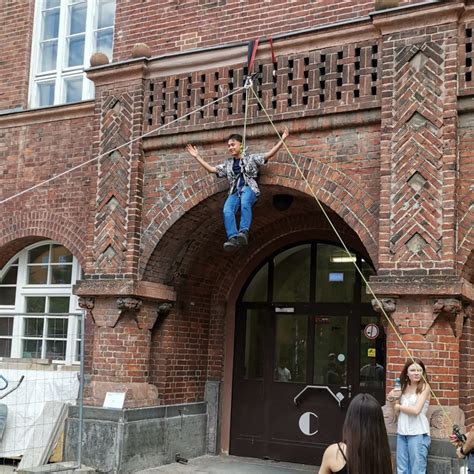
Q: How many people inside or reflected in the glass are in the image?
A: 3